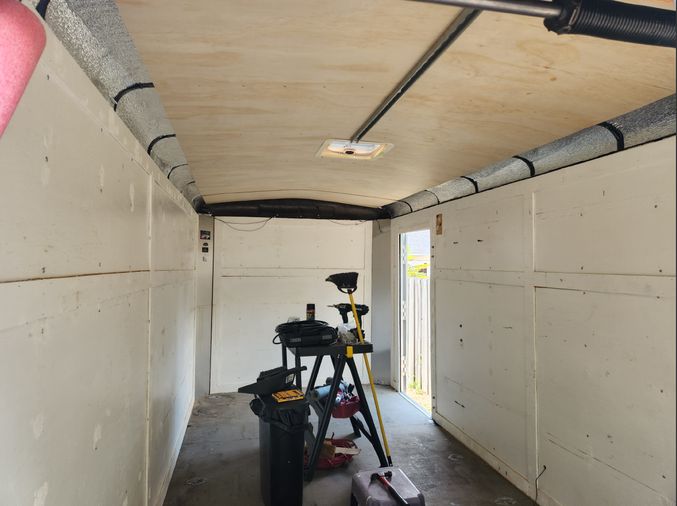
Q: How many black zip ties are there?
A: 10